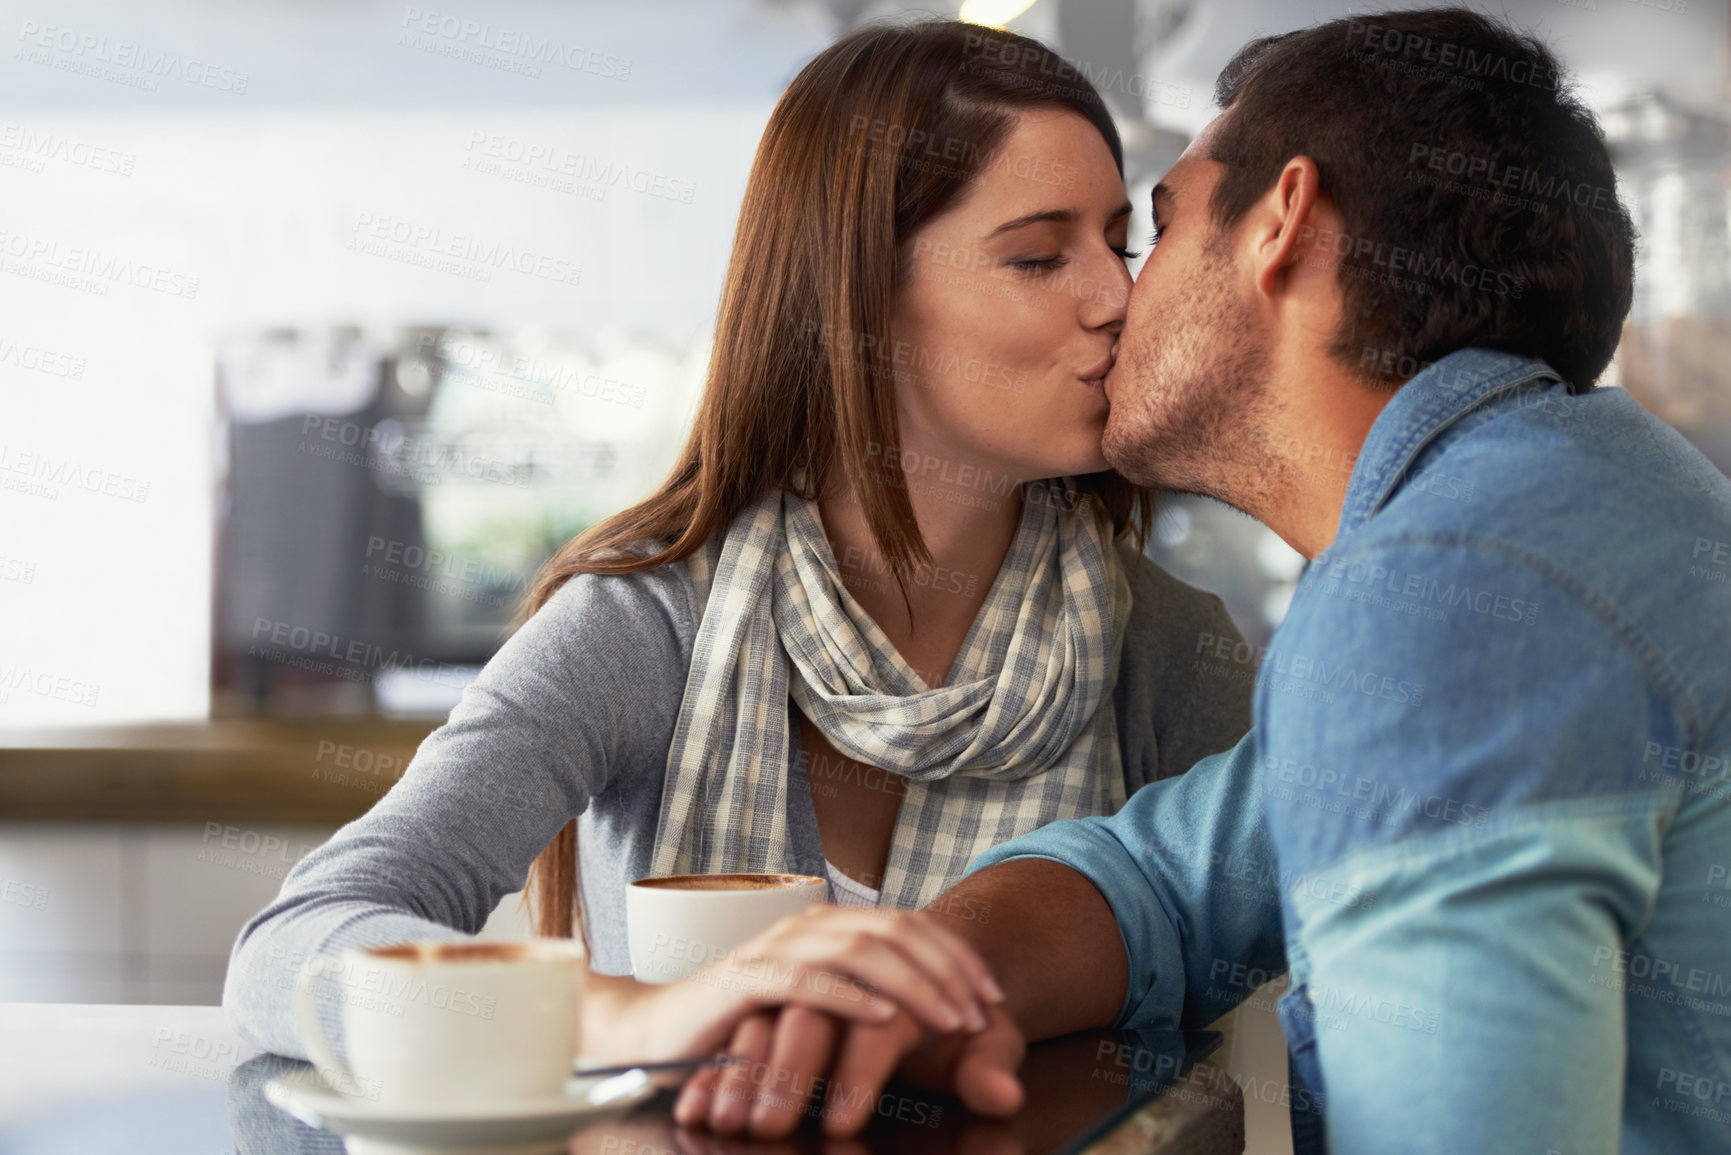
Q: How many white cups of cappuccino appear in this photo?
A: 2